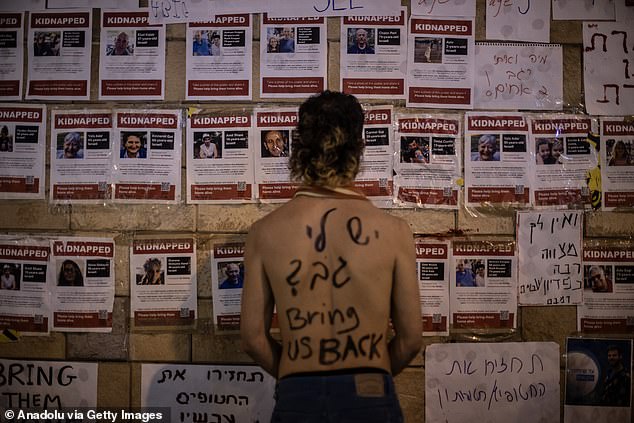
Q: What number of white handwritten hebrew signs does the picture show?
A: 5